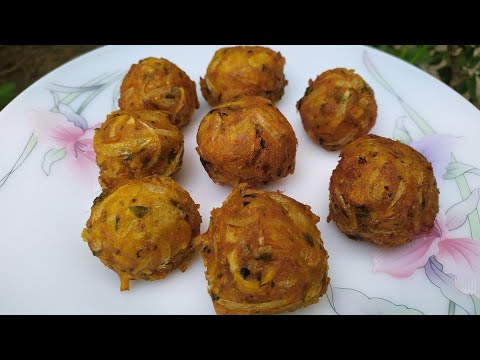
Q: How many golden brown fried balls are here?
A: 8